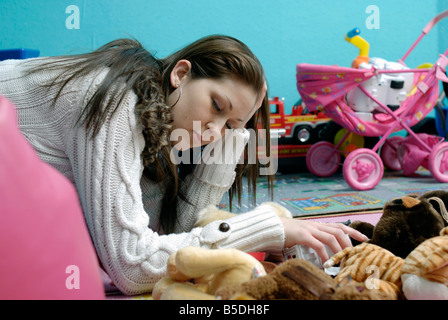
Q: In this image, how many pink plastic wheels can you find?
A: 4